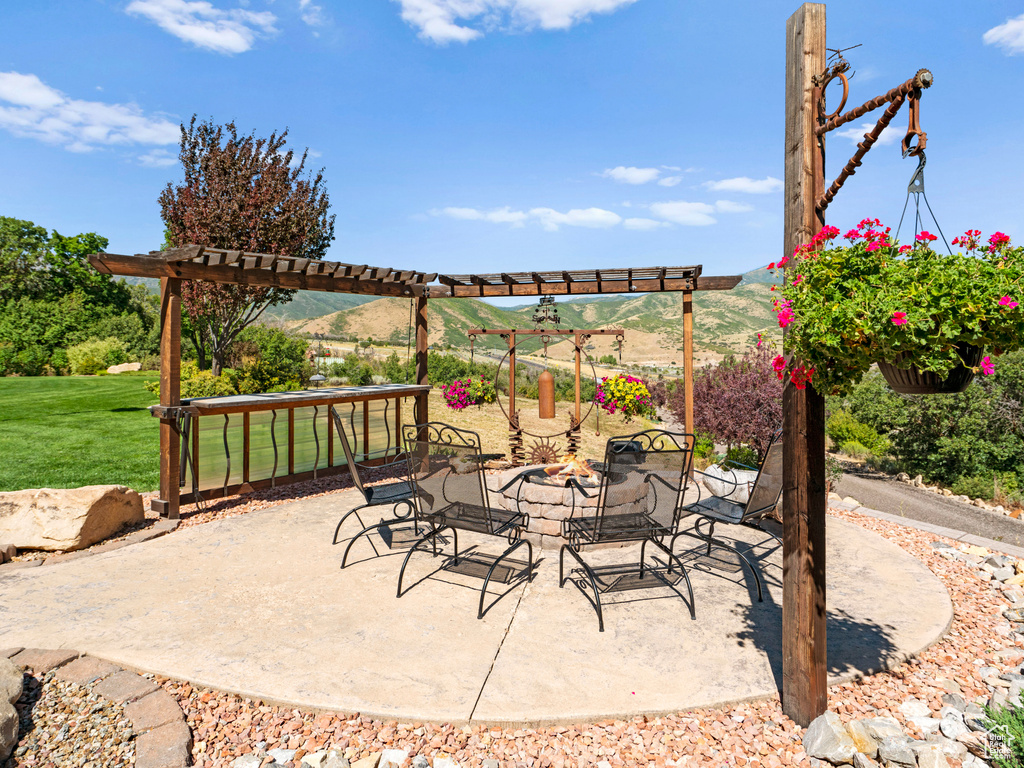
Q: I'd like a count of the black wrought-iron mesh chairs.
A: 4